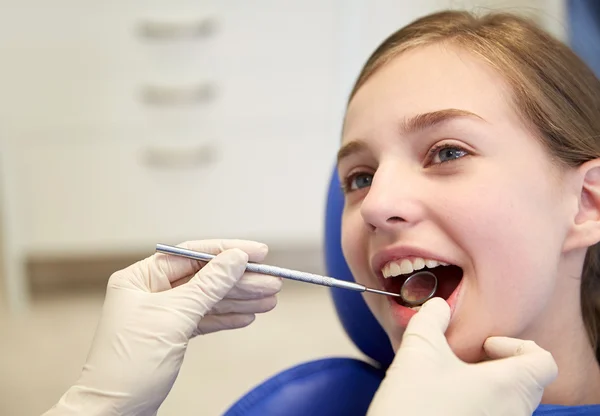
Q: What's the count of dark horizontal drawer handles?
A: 3